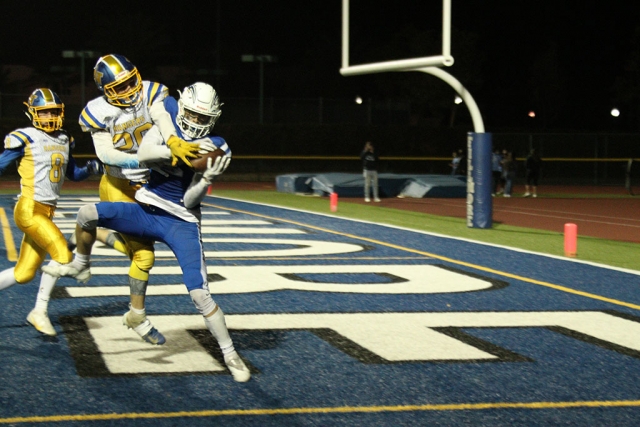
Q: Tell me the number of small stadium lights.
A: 4